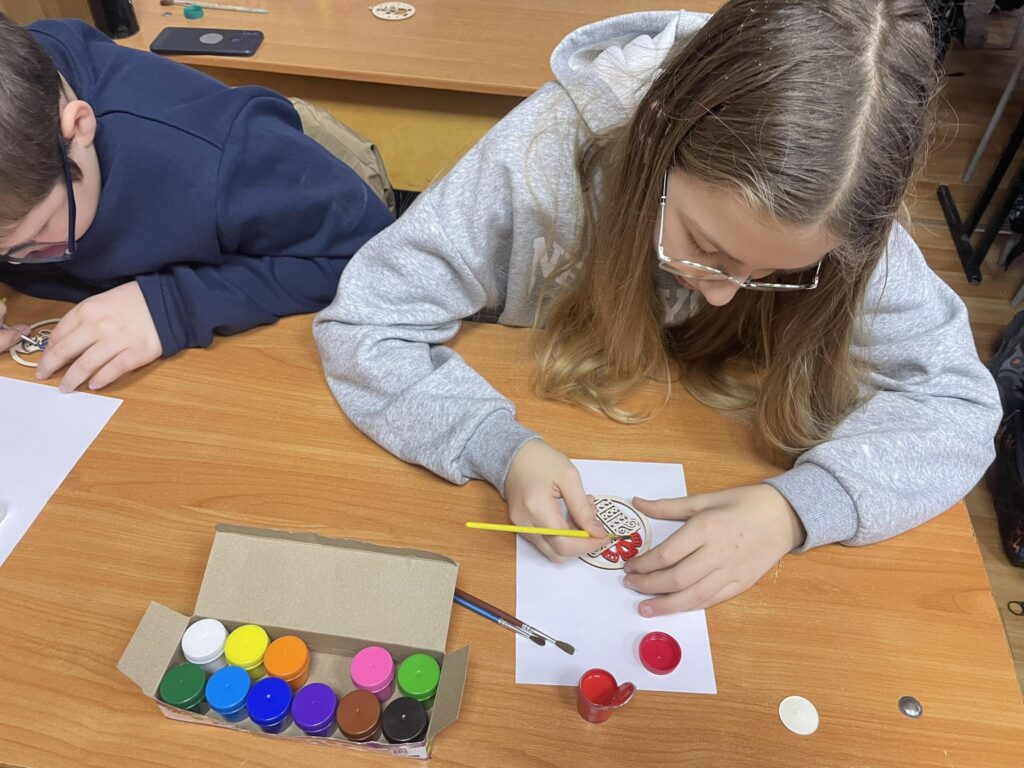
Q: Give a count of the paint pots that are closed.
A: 11